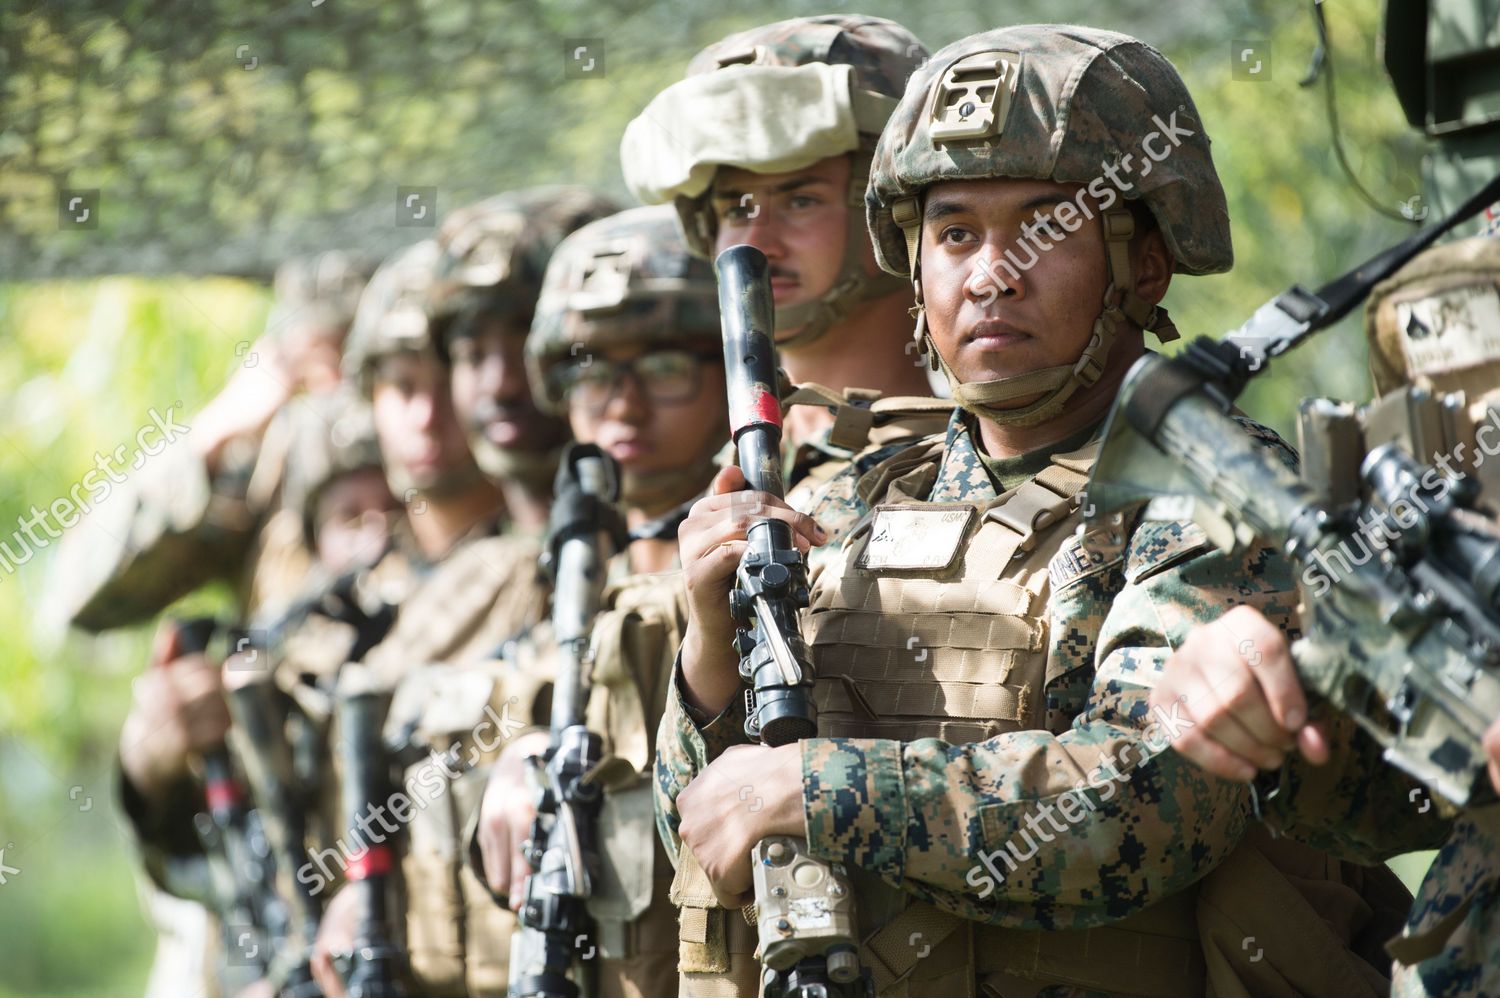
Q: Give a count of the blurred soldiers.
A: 5